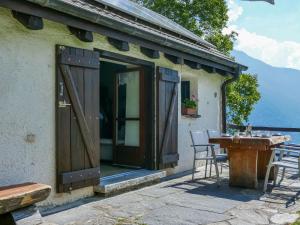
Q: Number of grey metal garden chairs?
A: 4